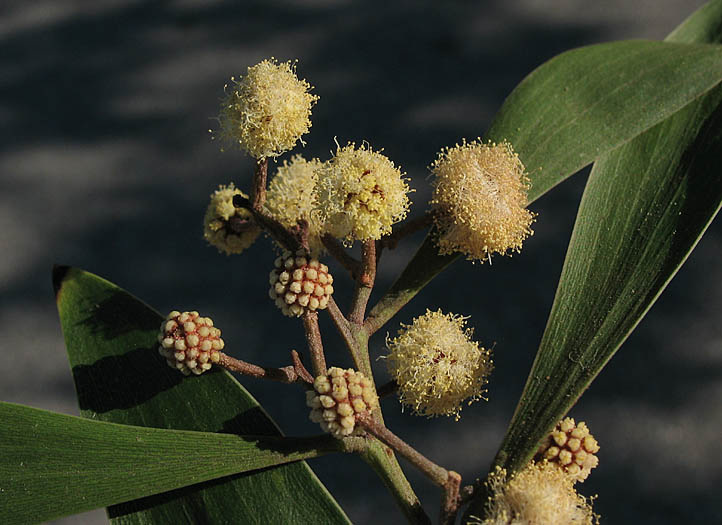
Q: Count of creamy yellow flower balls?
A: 7